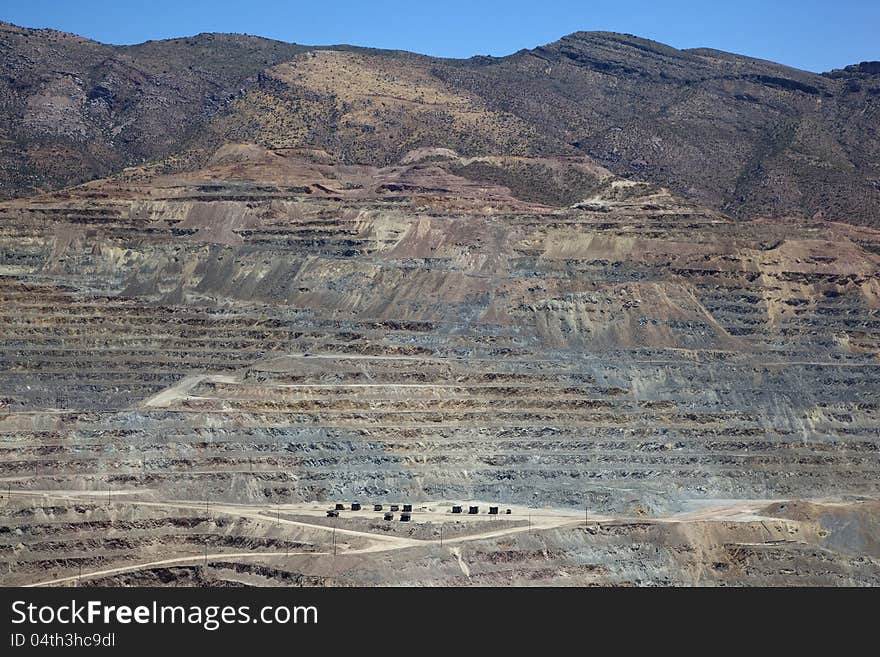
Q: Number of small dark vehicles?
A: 12